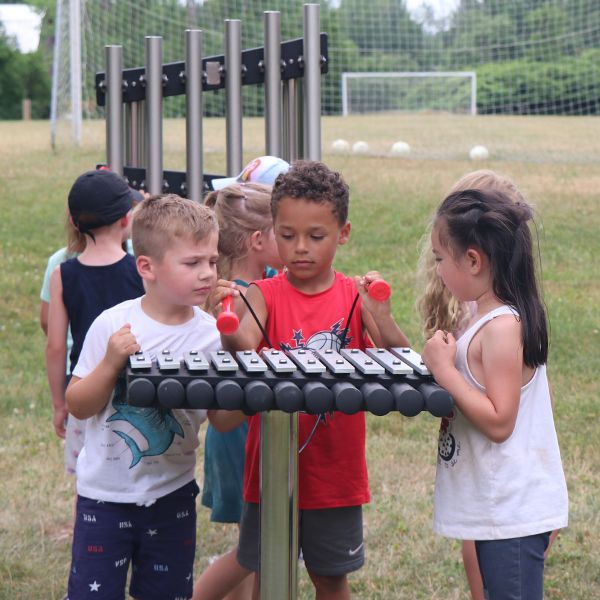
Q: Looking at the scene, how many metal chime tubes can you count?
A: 6